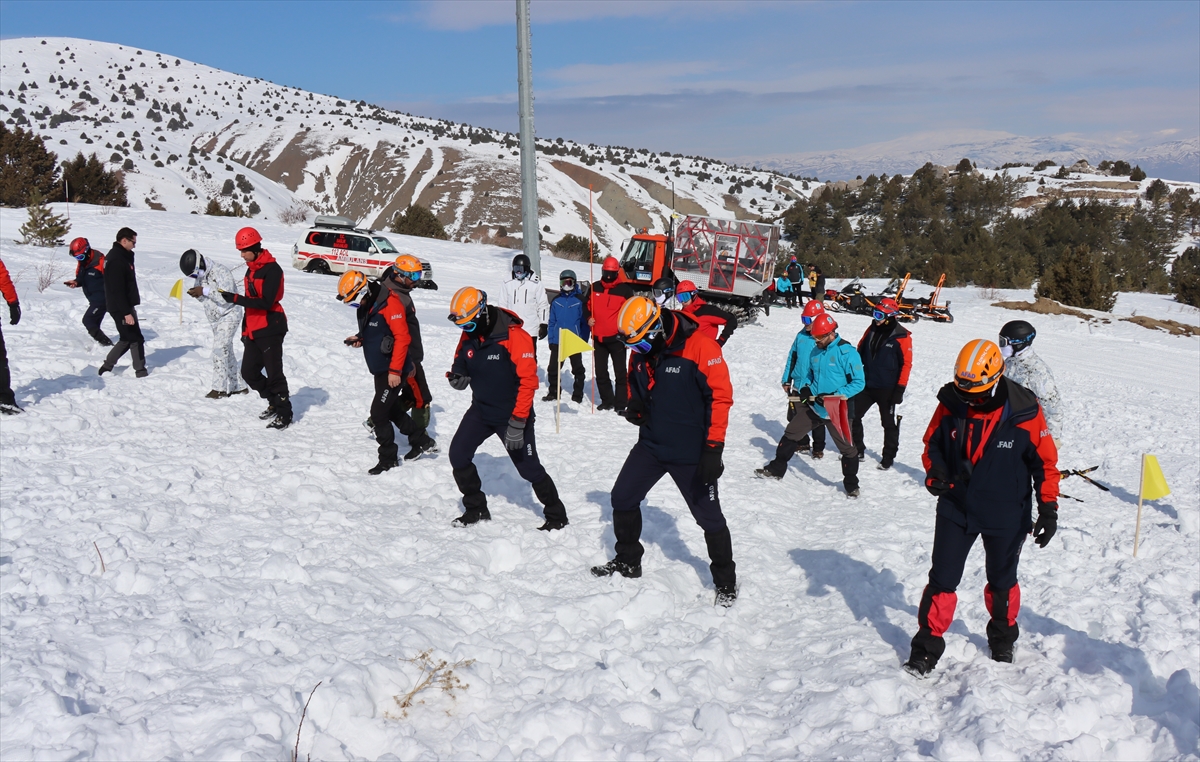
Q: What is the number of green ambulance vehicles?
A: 0